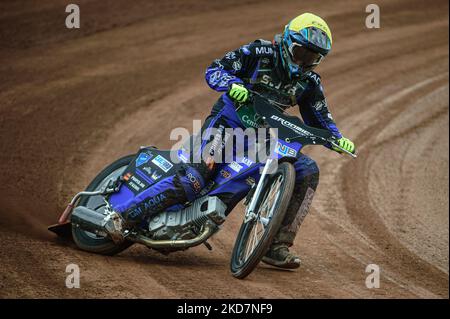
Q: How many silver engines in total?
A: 1